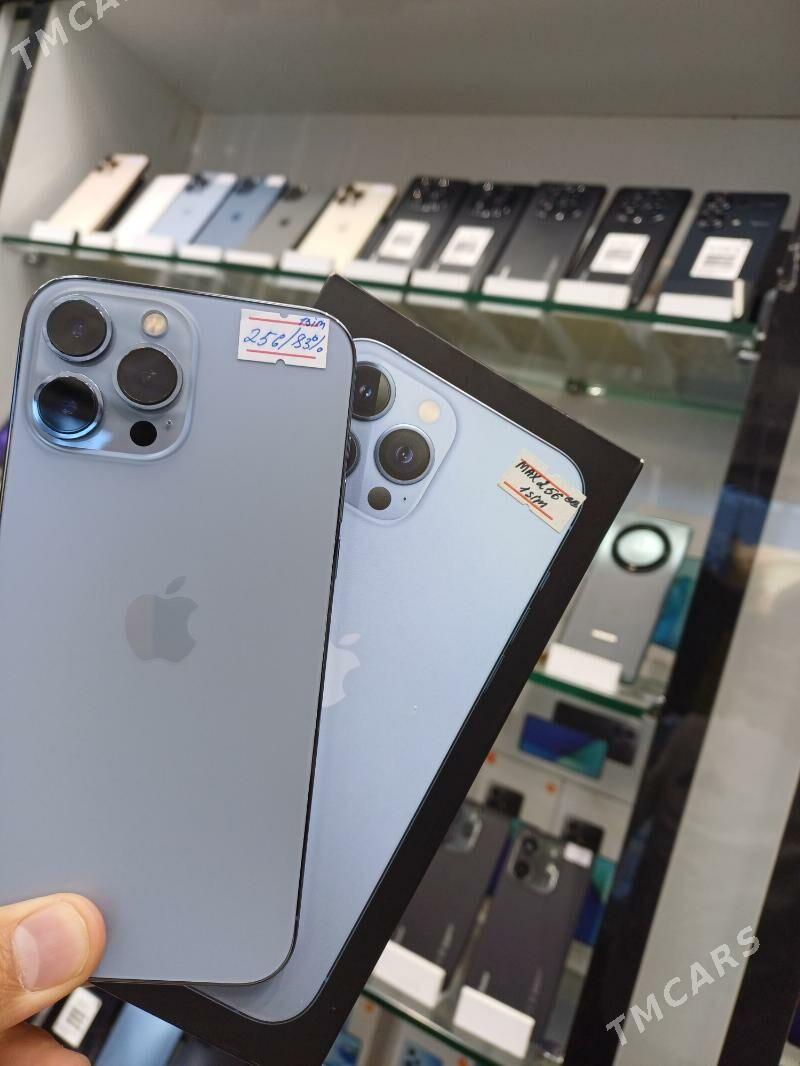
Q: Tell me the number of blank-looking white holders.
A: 14